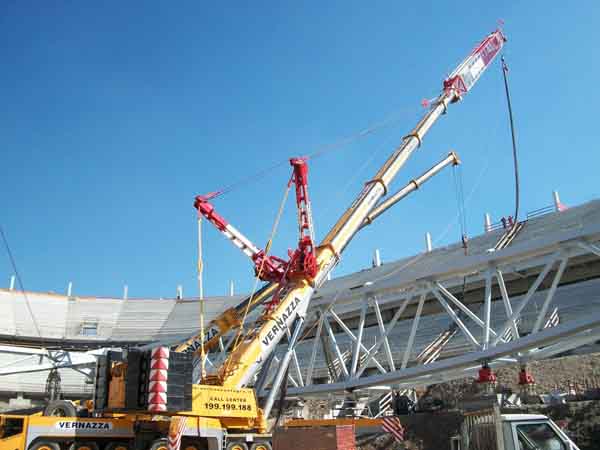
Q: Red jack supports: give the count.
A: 2